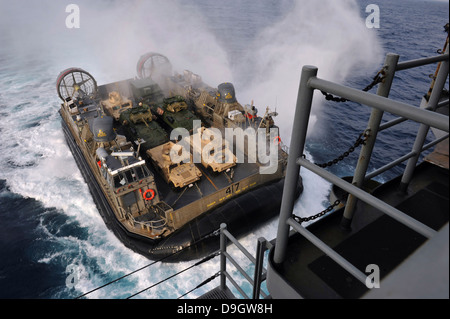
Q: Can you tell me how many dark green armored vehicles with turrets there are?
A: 2